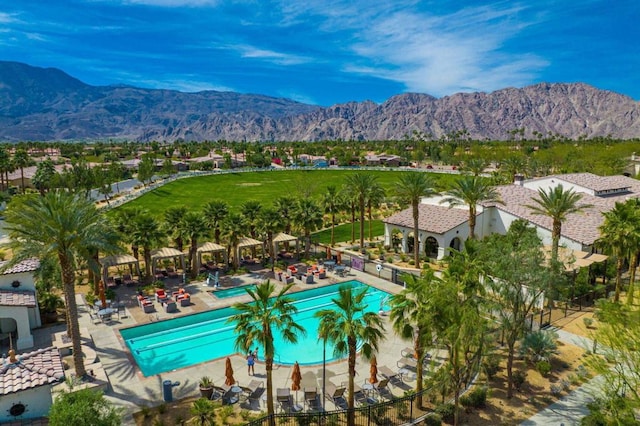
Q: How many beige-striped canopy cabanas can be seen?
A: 5